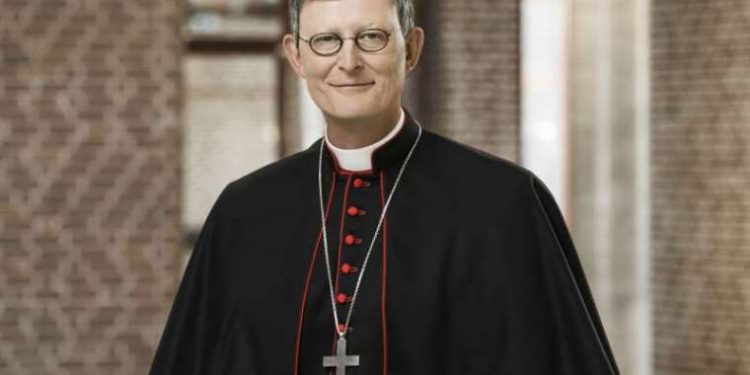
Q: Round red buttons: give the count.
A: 6